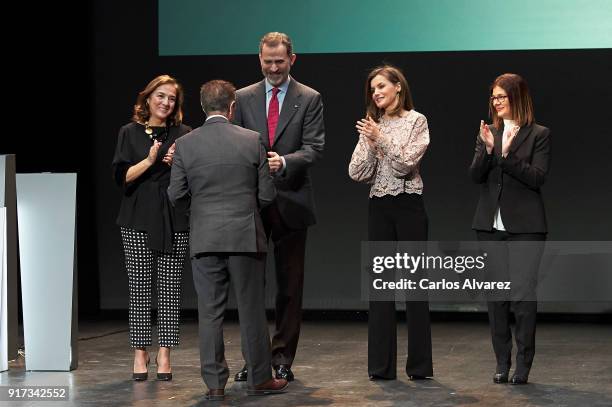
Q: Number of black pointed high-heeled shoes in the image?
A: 2